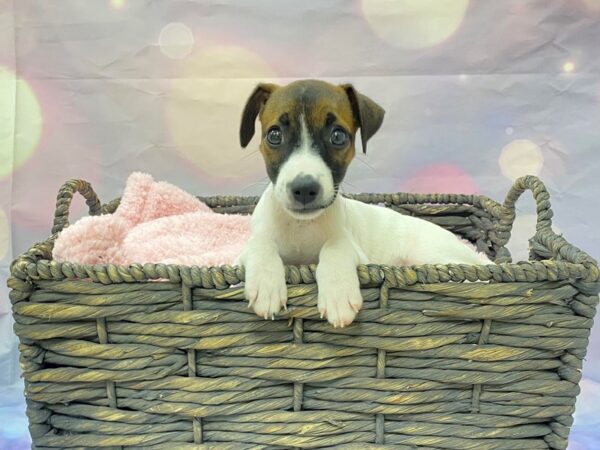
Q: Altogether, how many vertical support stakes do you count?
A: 5